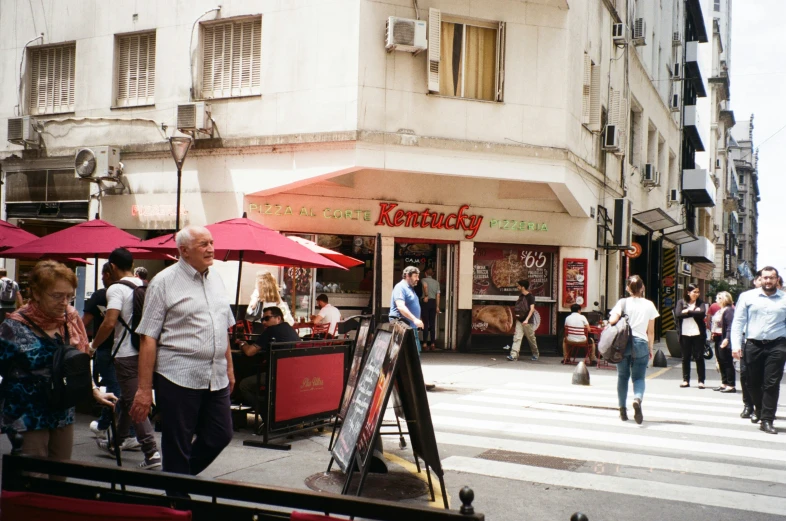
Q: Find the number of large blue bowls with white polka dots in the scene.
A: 0